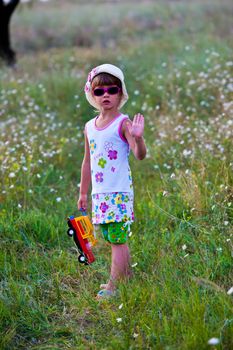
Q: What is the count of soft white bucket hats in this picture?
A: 1